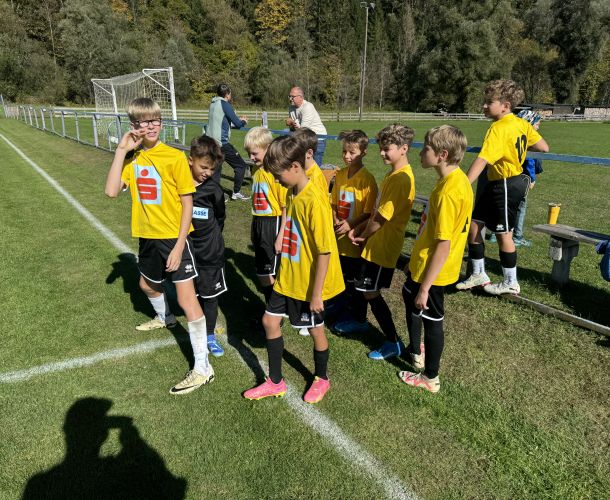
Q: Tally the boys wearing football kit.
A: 9